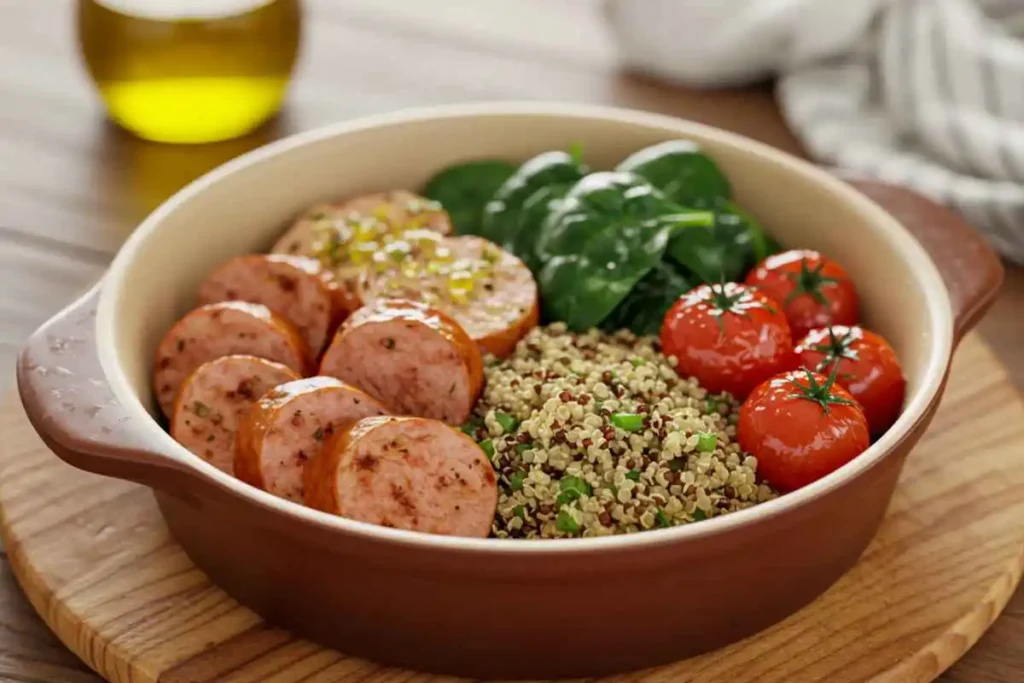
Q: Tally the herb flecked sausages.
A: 8